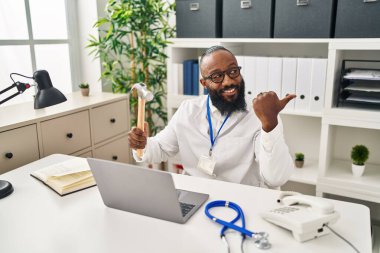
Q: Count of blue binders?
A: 2